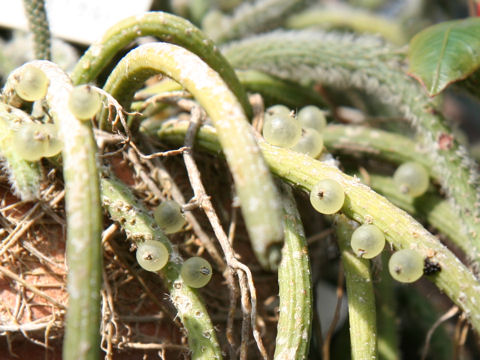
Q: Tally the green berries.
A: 14